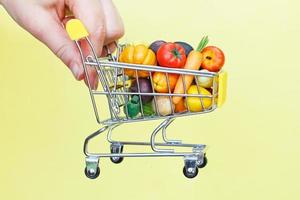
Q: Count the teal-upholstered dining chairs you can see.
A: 0